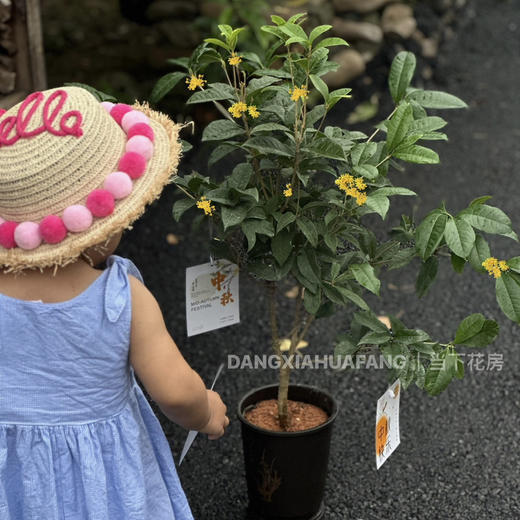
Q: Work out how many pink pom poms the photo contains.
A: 13